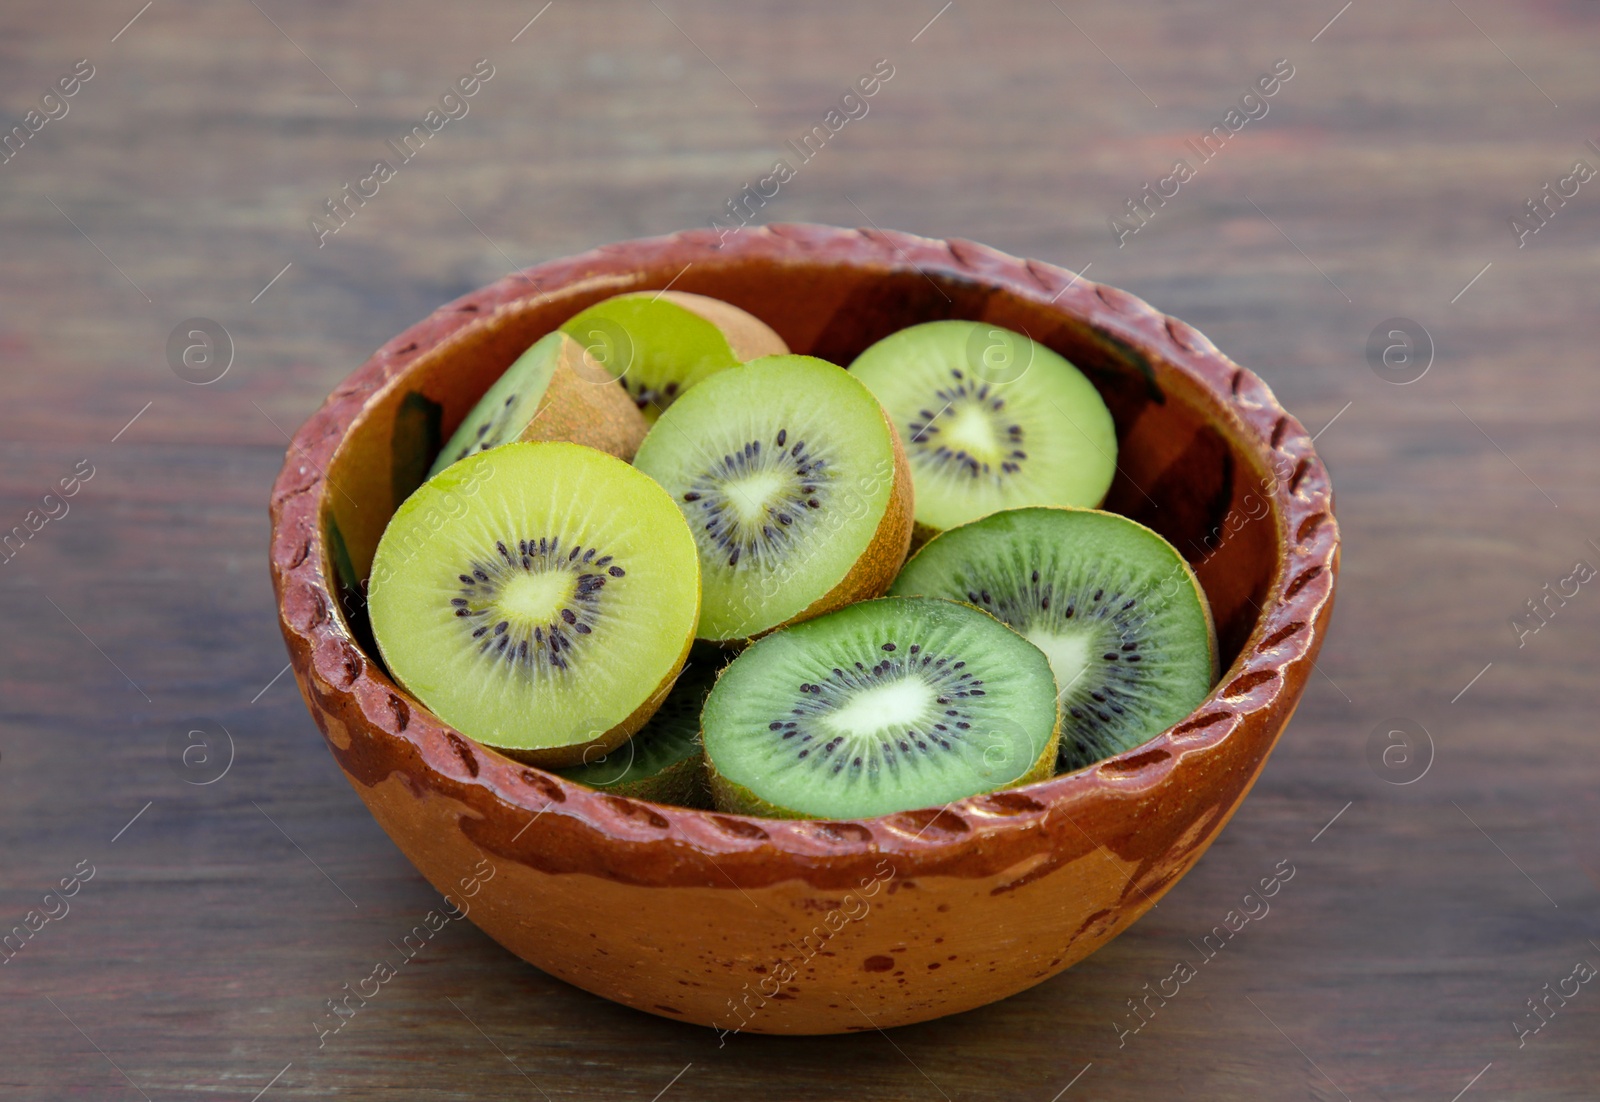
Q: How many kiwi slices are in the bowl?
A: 8